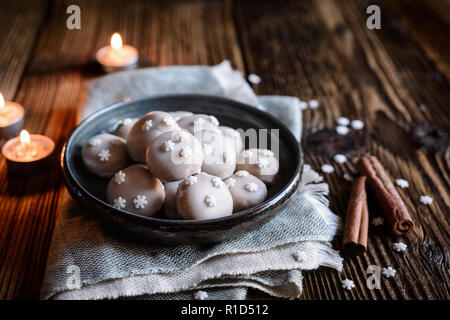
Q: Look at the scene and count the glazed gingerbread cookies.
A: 13